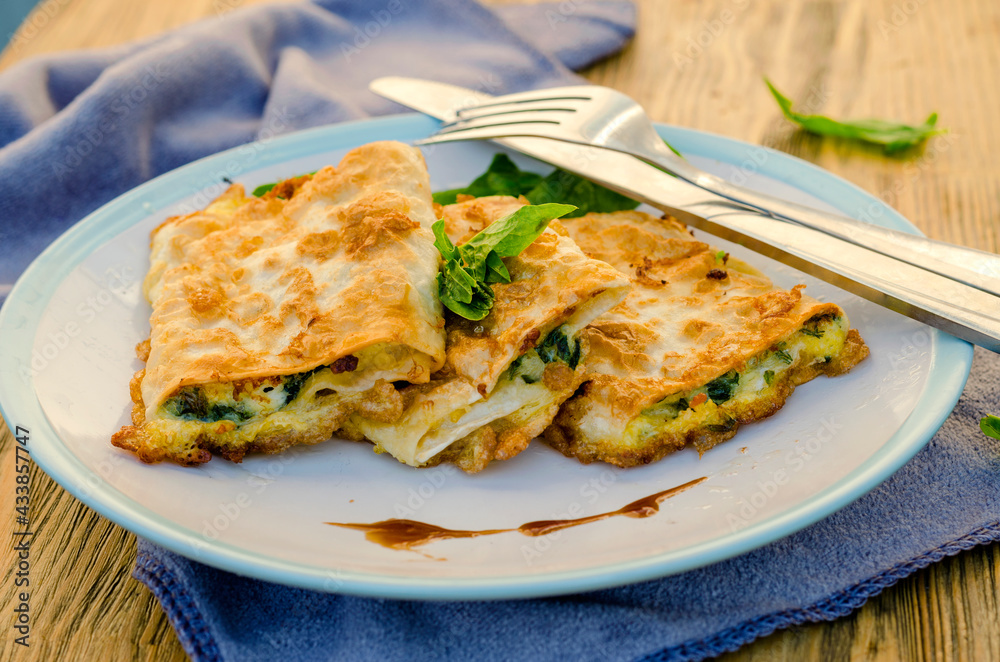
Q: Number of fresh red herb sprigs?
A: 0